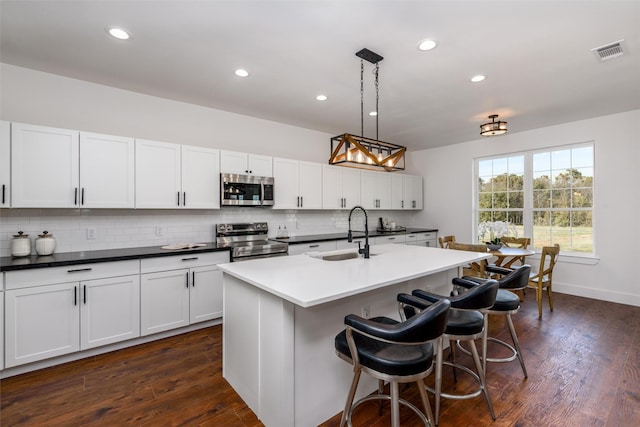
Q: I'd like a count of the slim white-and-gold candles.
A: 0